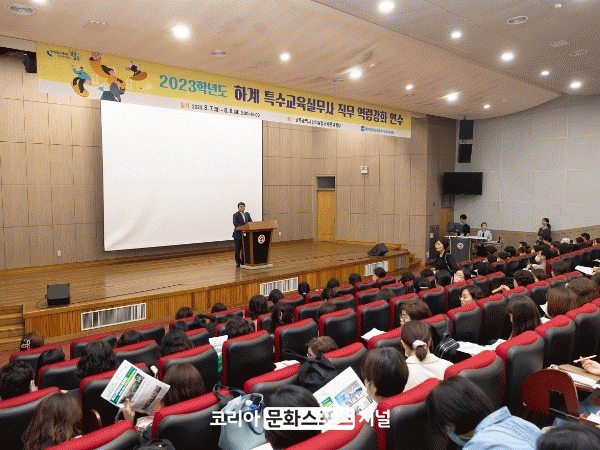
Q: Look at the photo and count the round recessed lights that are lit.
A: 12